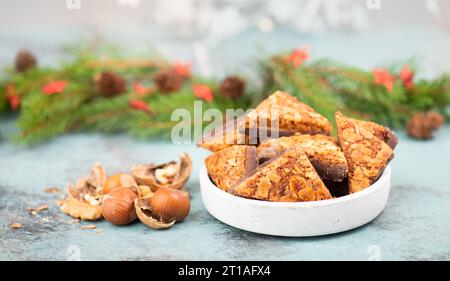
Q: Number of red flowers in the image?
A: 9